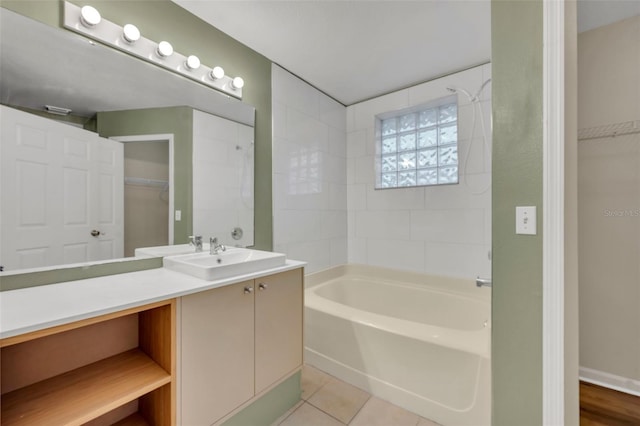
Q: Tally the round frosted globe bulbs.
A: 6